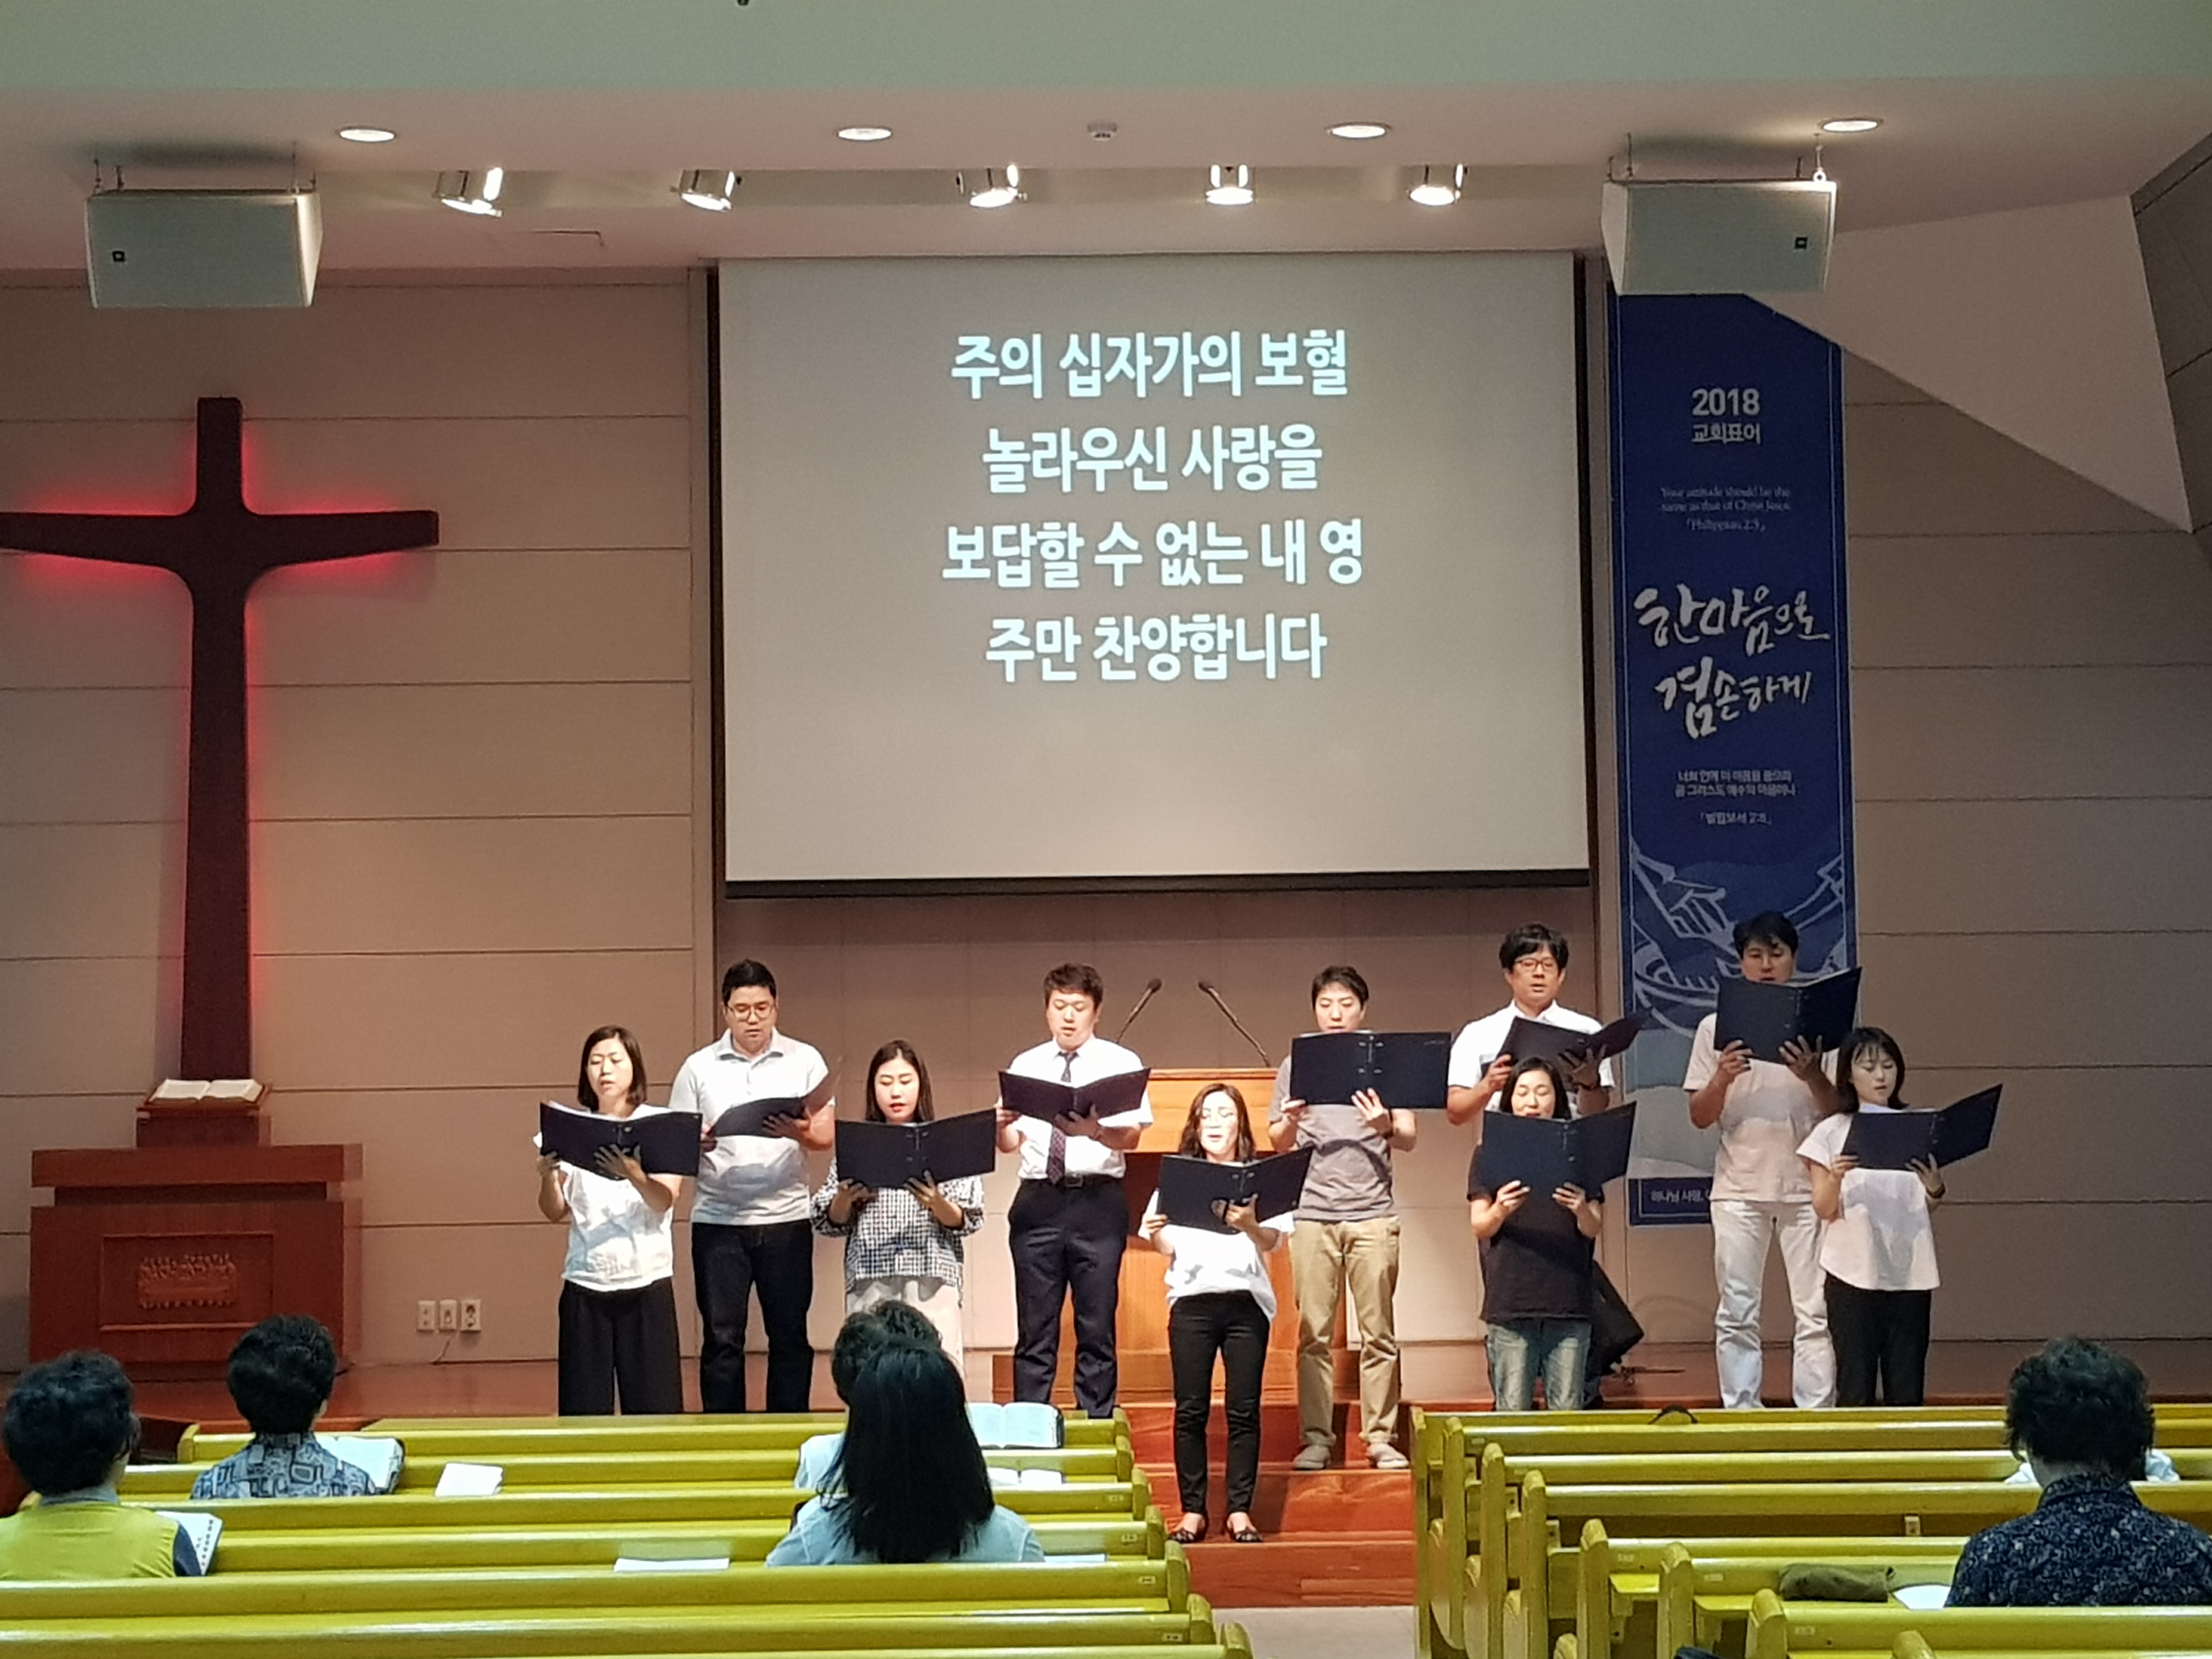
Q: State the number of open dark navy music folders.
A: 10